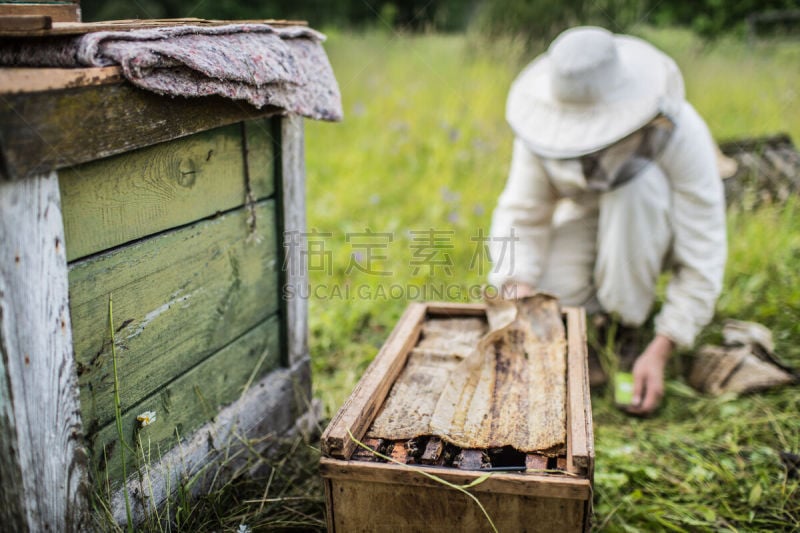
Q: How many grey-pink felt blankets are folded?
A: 1